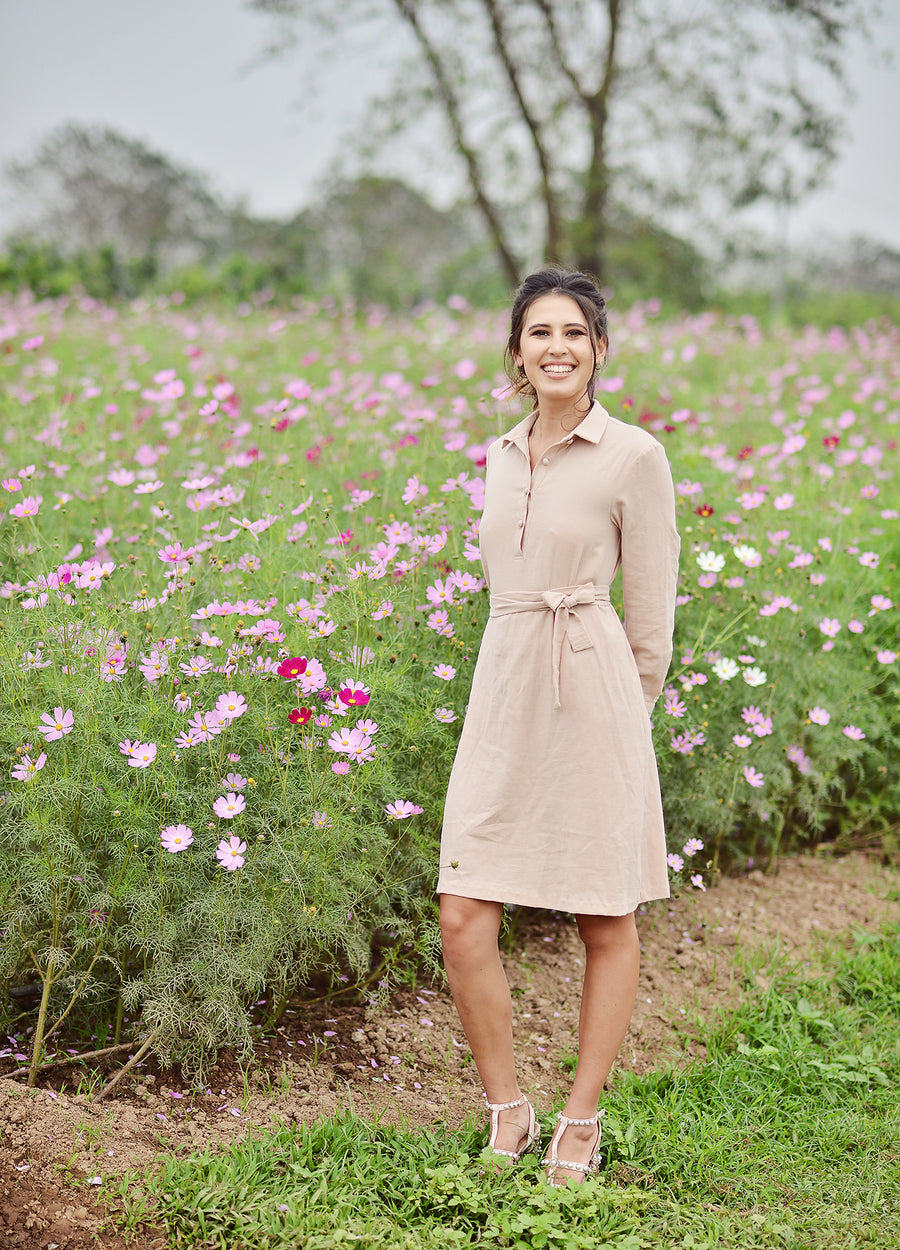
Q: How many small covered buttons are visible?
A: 4